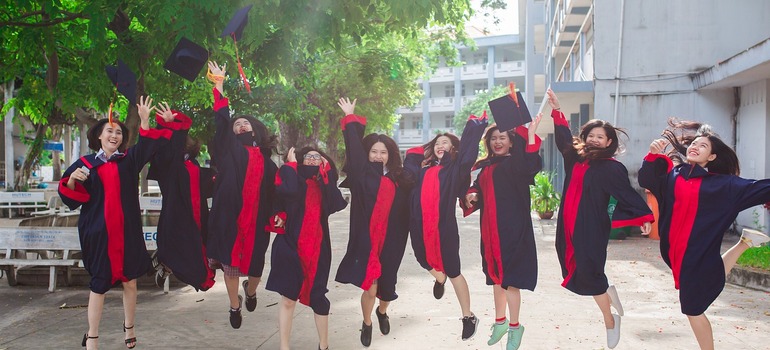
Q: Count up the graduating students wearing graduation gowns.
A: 9